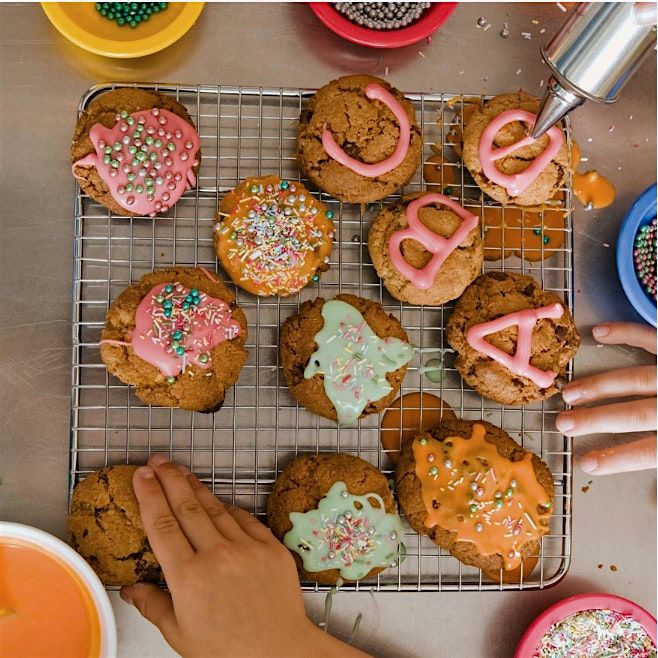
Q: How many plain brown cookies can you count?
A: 1